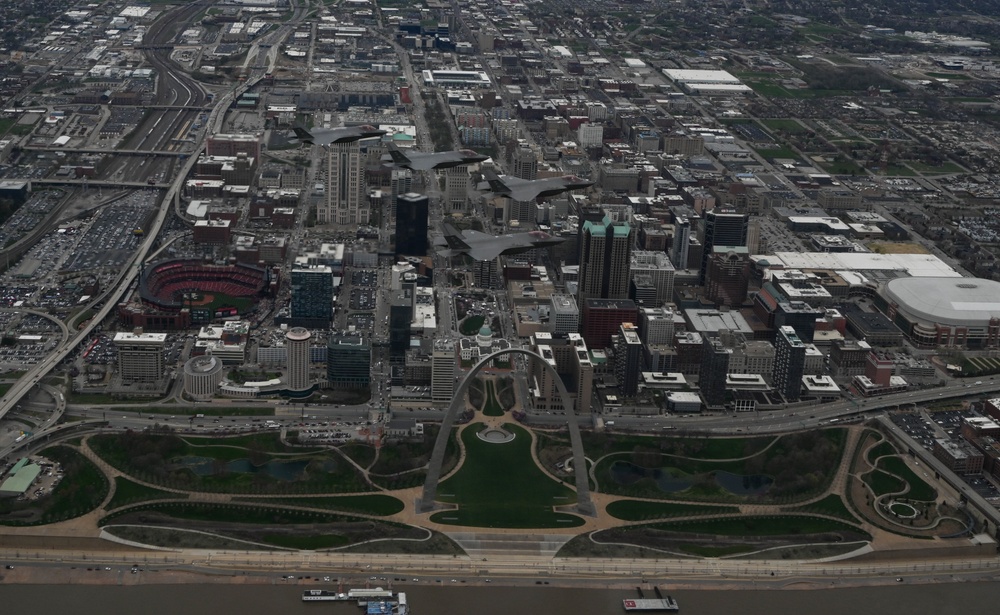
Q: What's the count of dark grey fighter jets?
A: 4